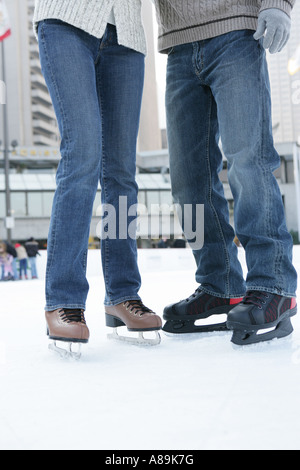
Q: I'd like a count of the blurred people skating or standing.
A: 4